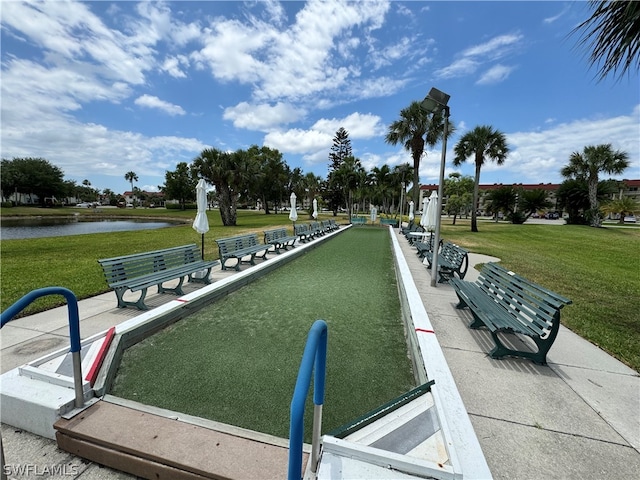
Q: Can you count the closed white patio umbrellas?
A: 6